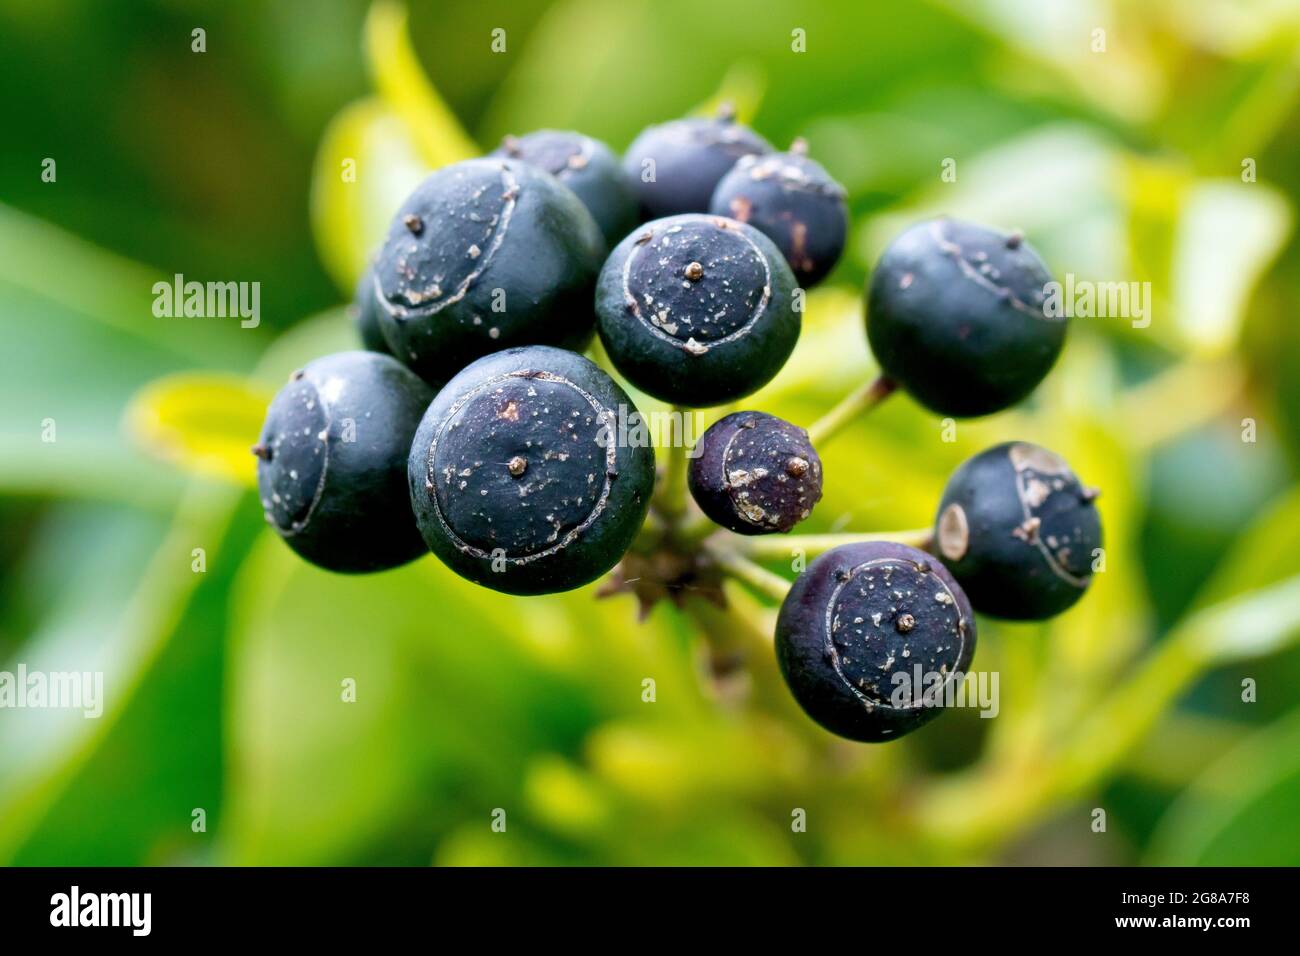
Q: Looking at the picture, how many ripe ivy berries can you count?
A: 12